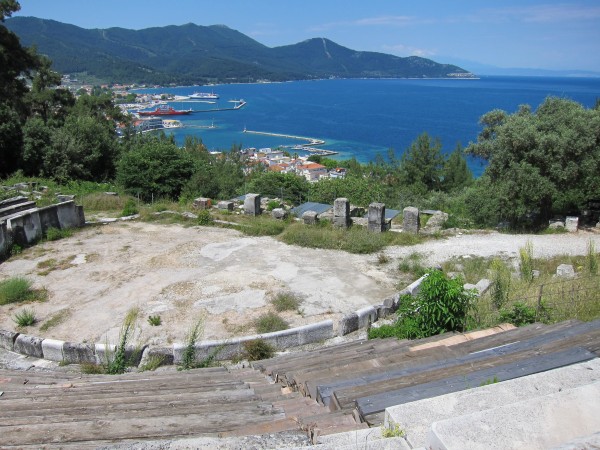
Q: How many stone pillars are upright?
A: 4